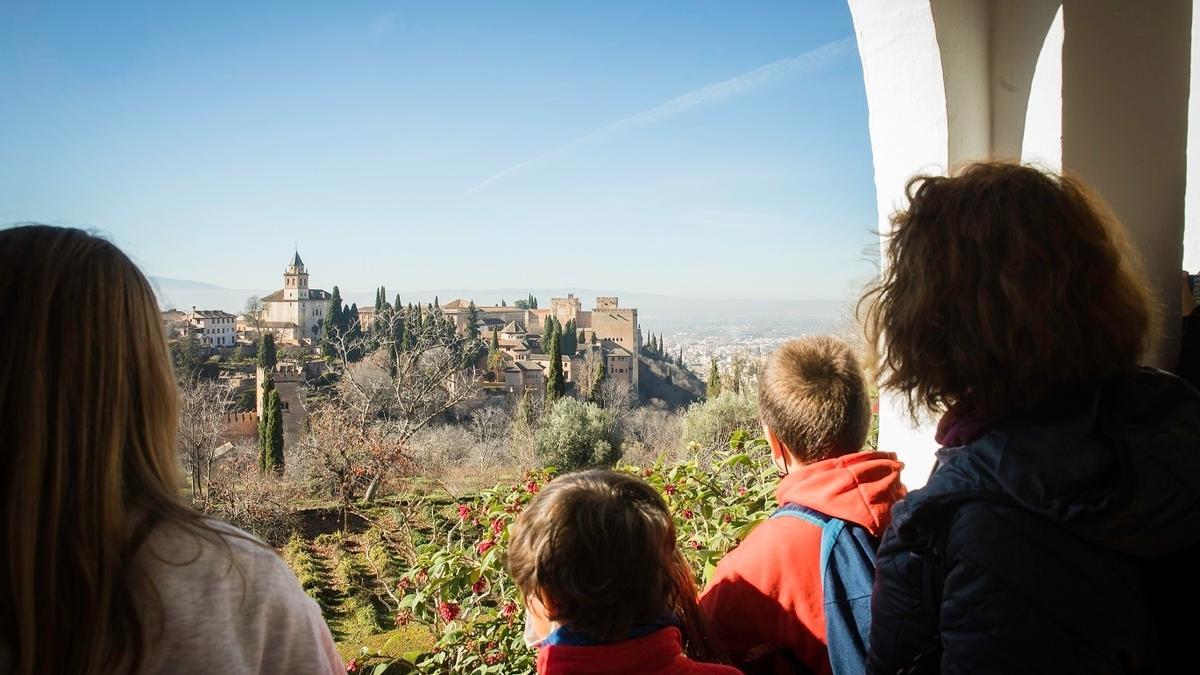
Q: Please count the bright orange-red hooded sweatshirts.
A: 1